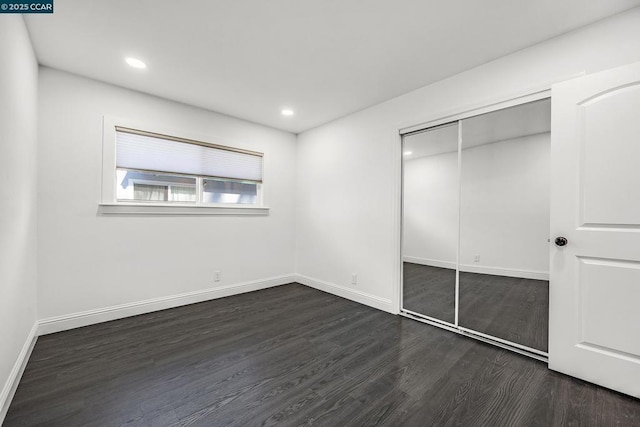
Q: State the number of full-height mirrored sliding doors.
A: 2